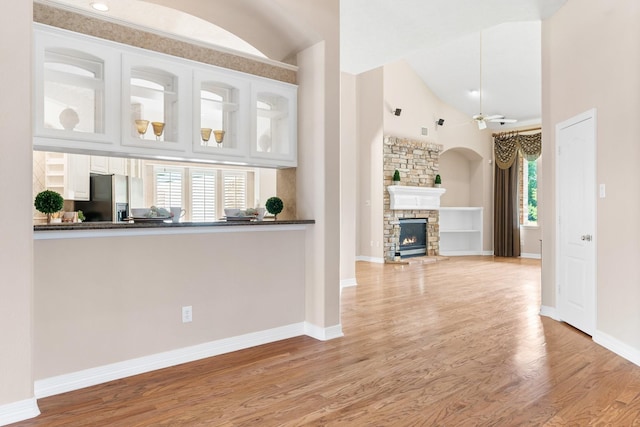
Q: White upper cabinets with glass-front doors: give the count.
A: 4